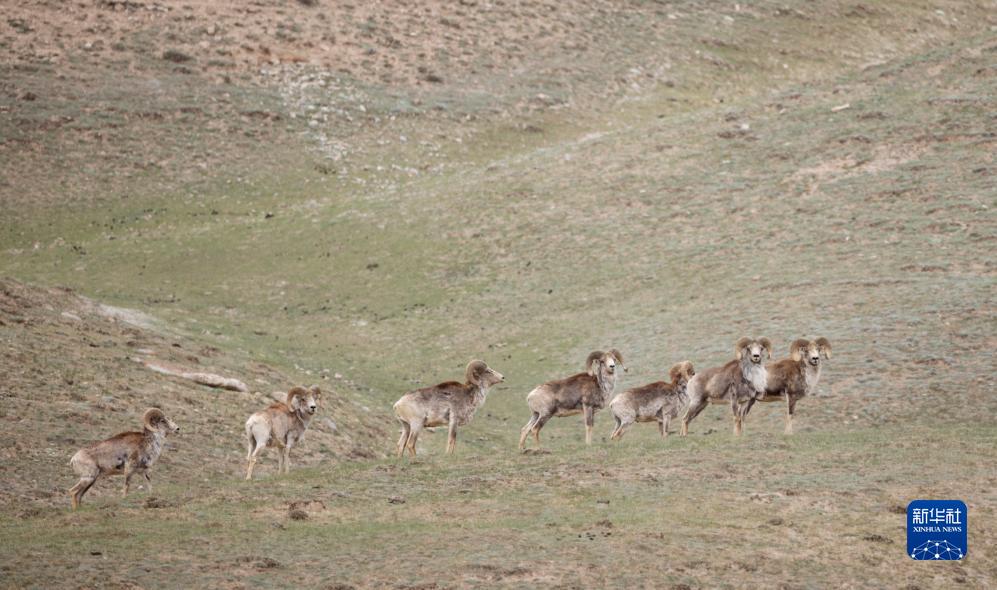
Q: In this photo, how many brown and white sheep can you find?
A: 7